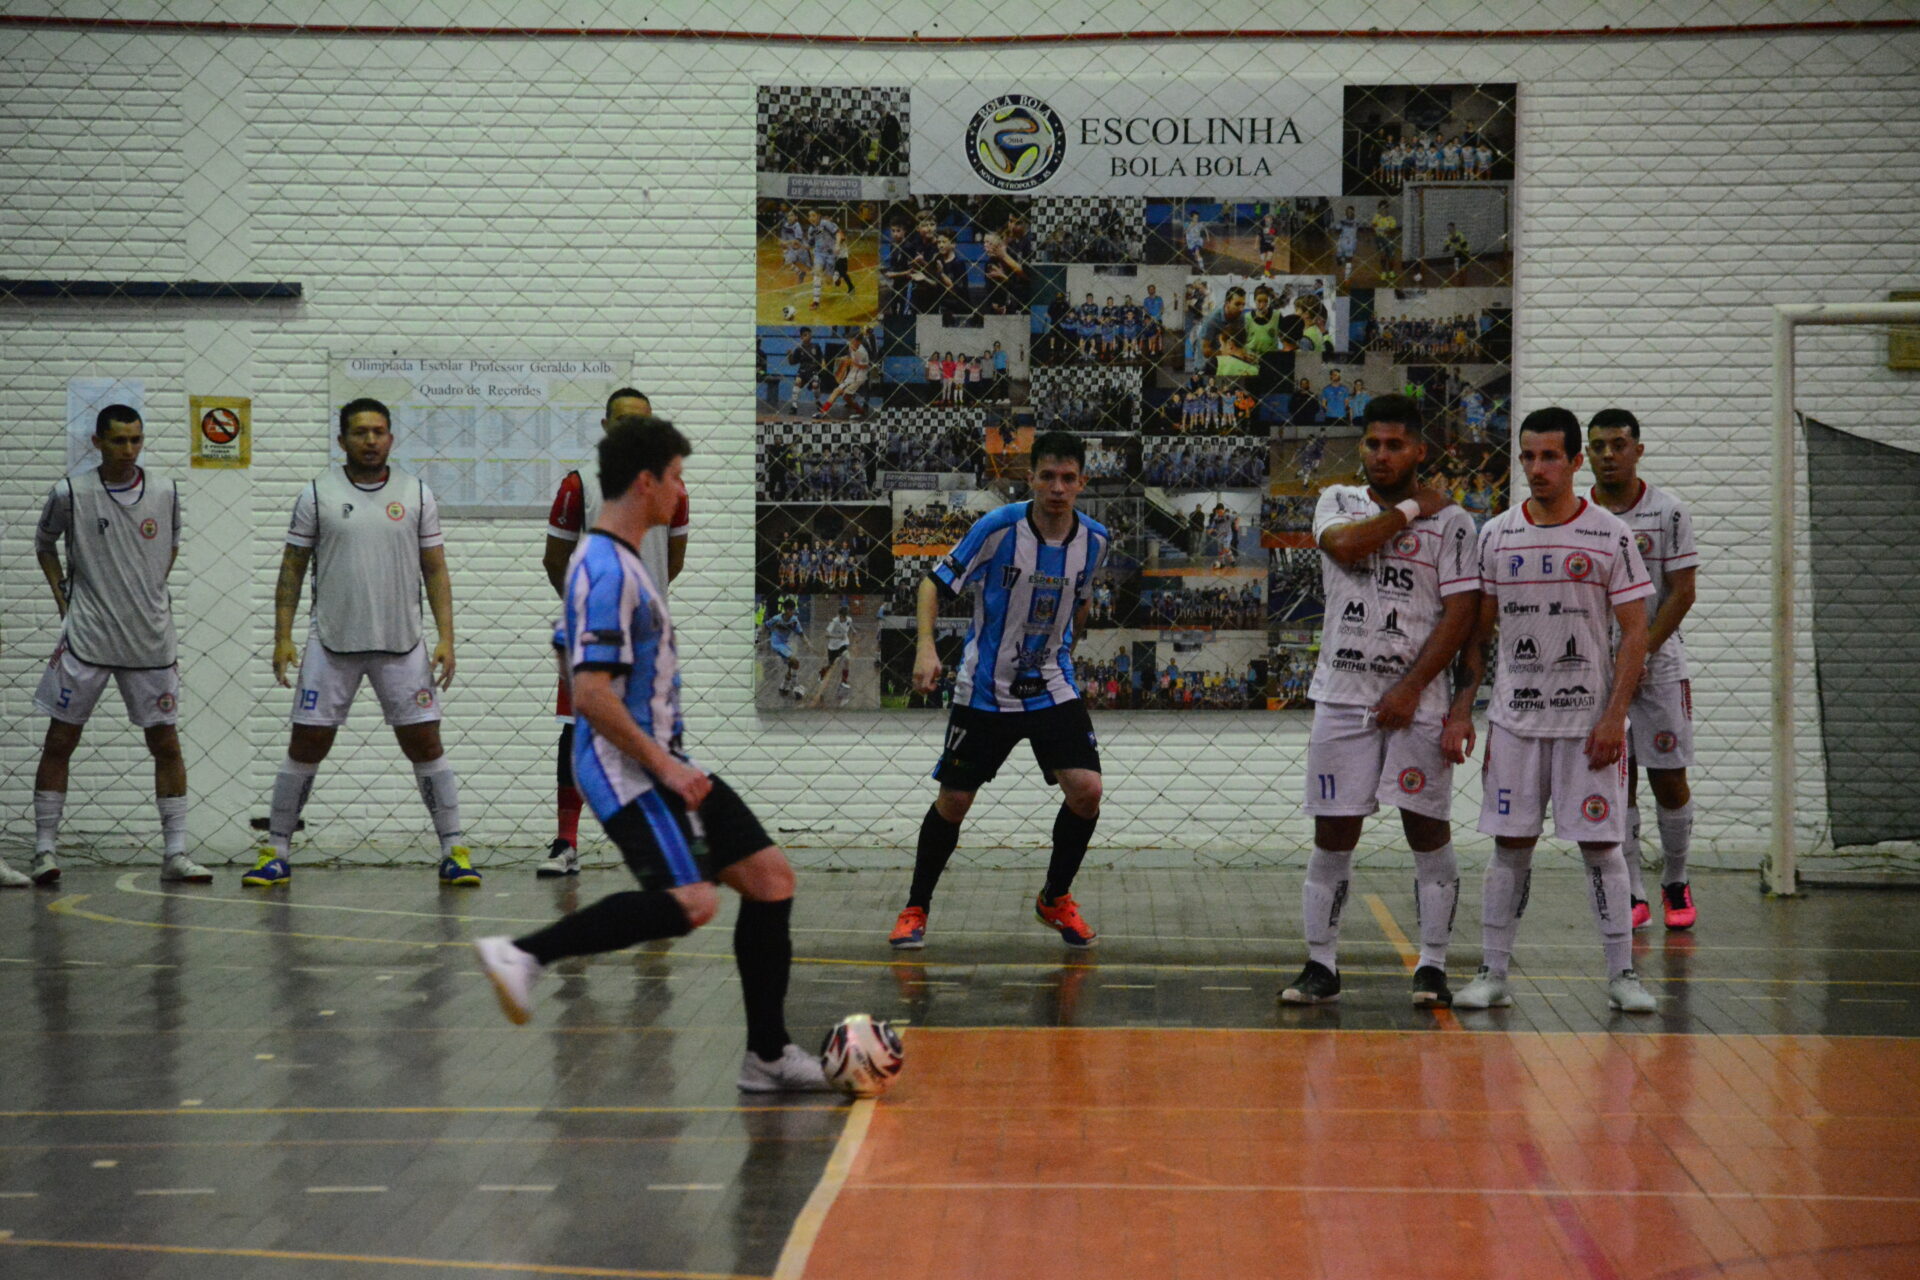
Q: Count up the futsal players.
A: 8